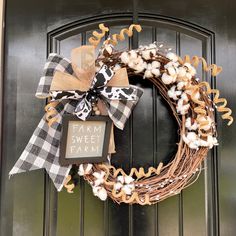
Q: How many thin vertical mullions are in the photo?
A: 5